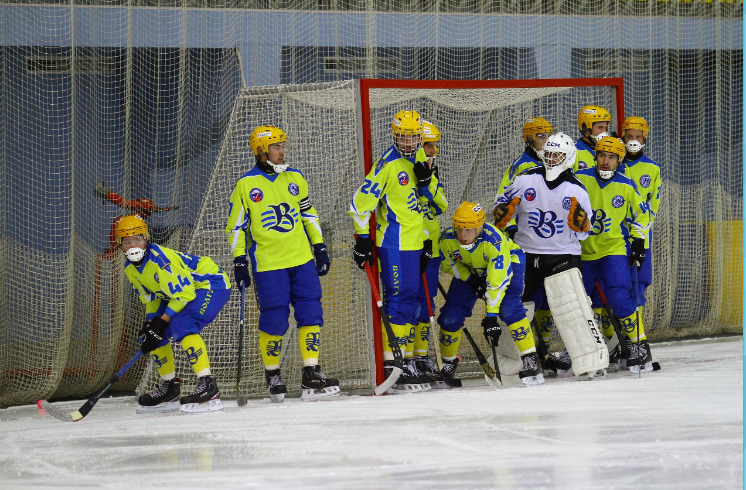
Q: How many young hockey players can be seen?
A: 10